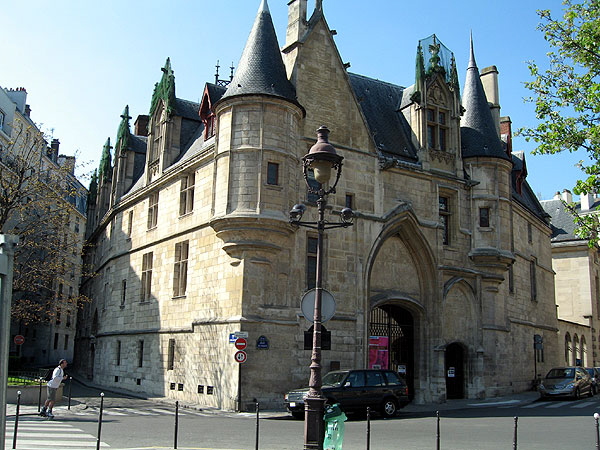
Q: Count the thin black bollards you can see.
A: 10